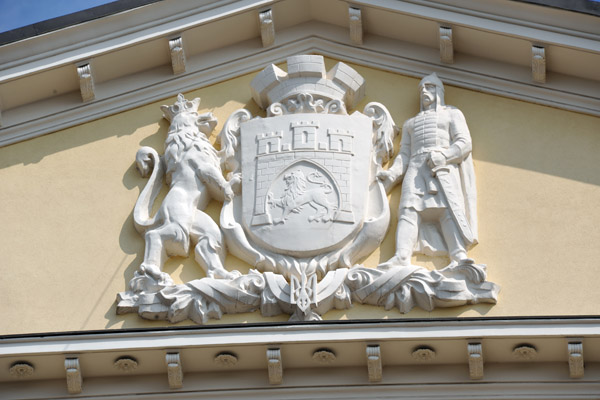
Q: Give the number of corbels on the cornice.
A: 12